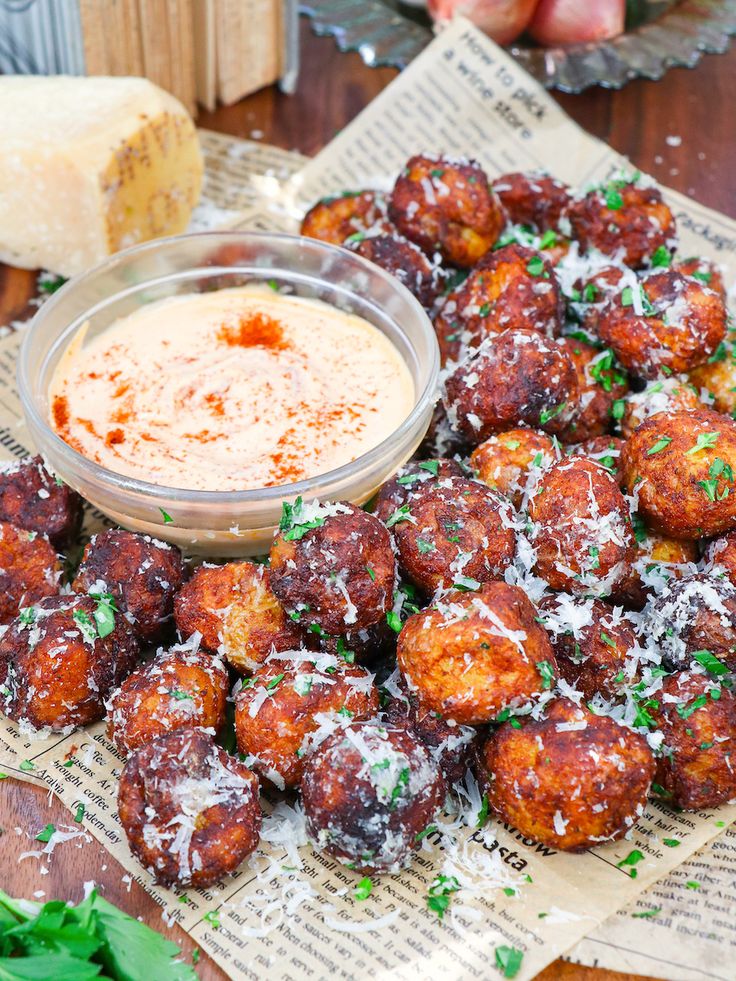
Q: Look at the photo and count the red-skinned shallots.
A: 2